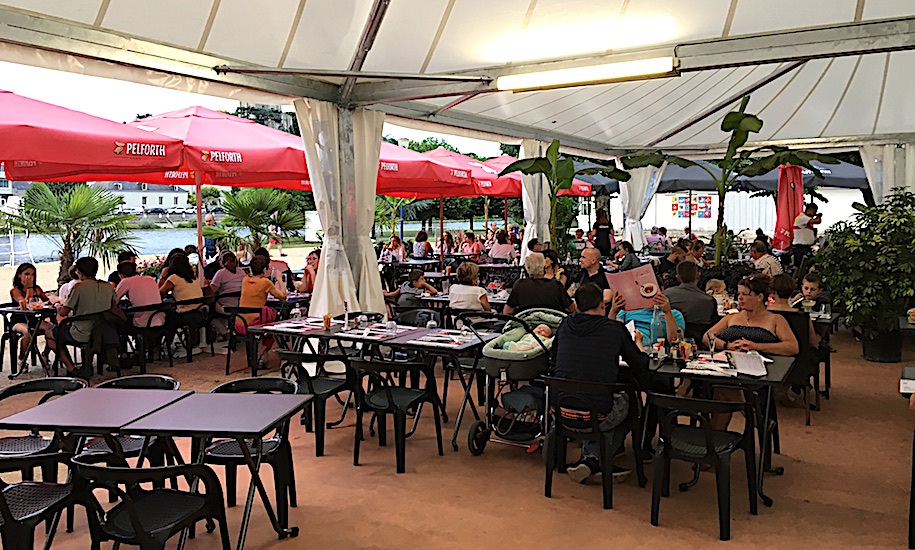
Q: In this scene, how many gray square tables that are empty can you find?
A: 2